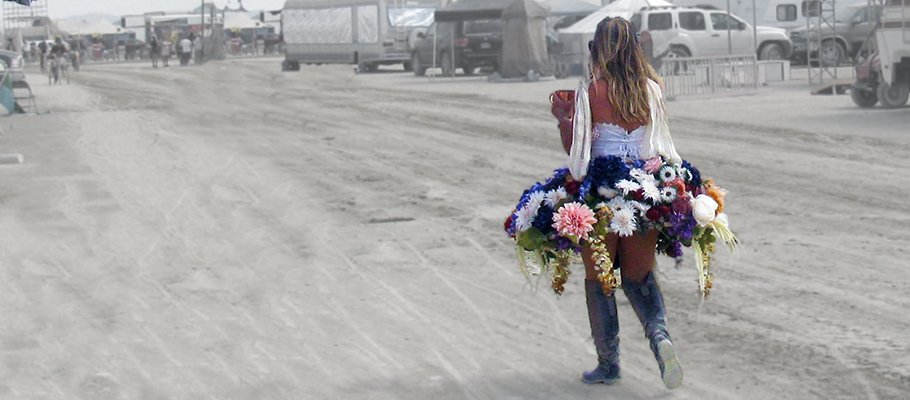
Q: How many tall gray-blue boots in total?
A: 2